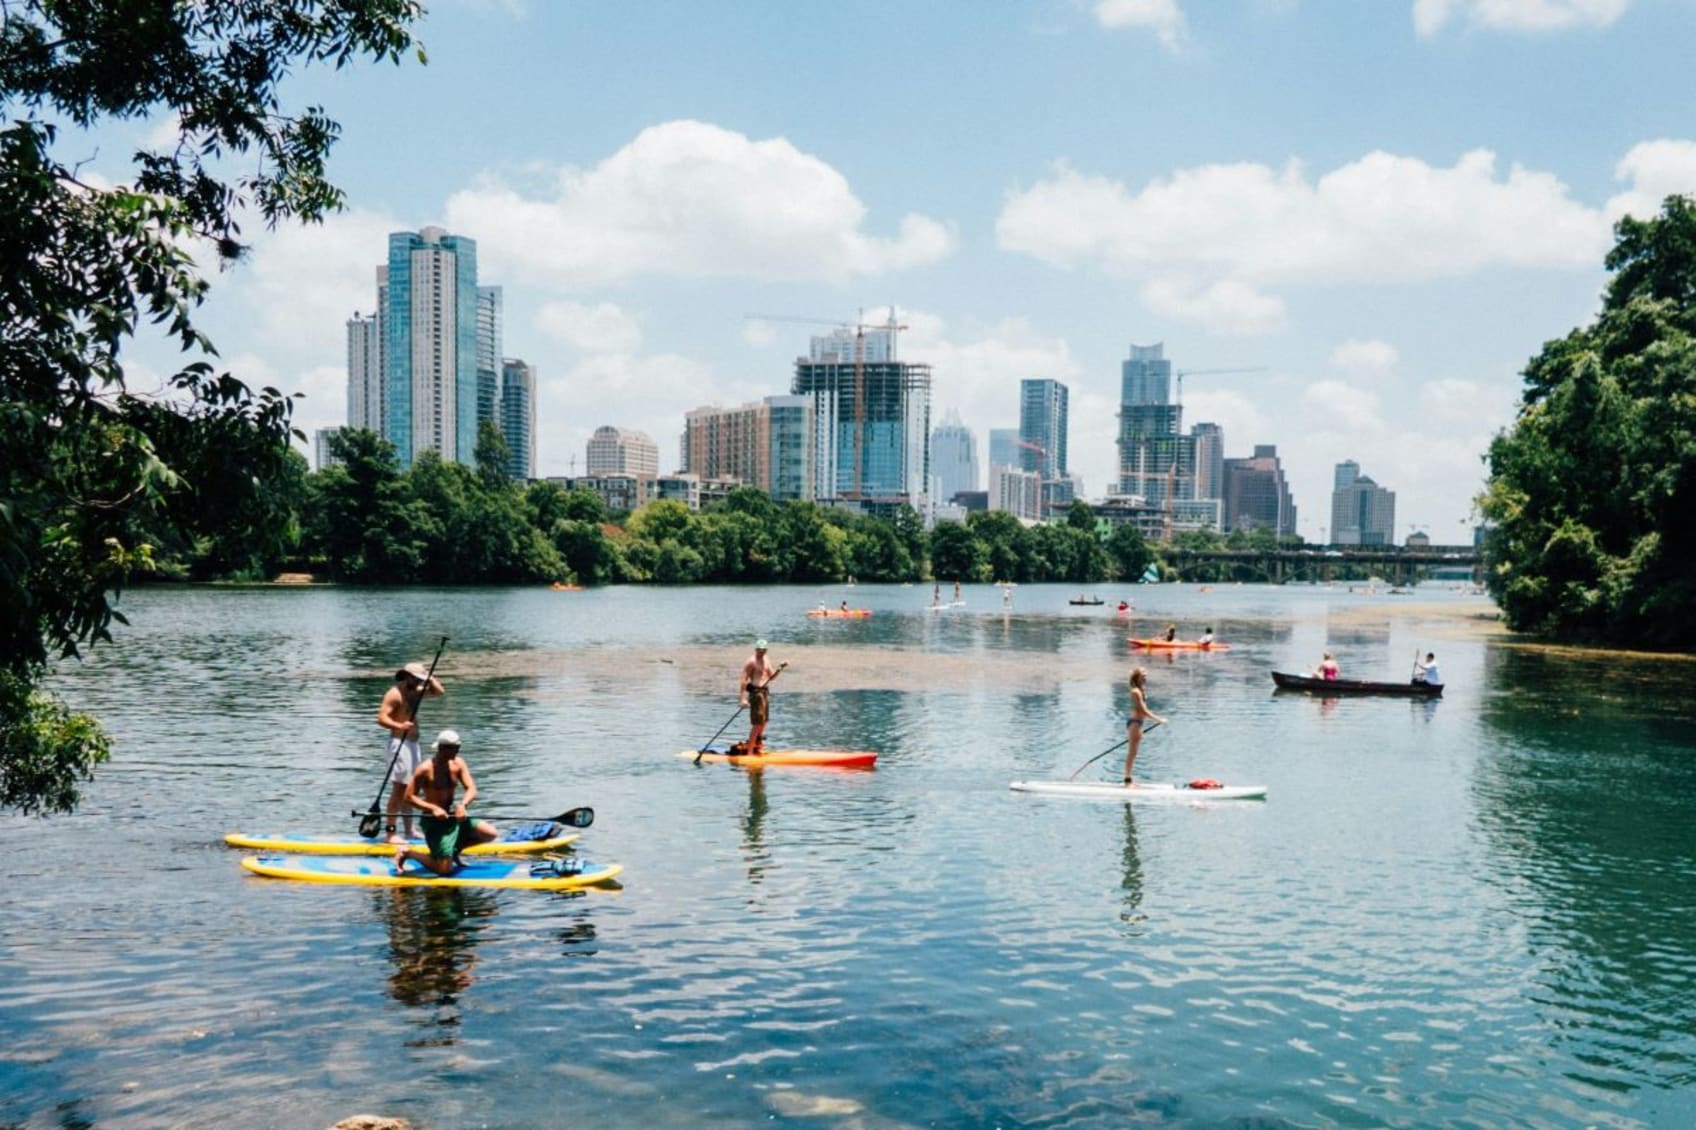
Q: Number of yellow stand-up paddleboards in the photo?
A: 2